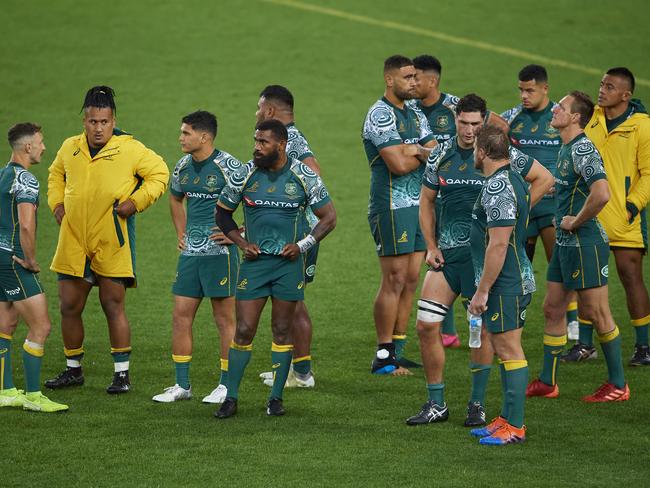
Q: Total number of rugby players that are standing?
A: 12